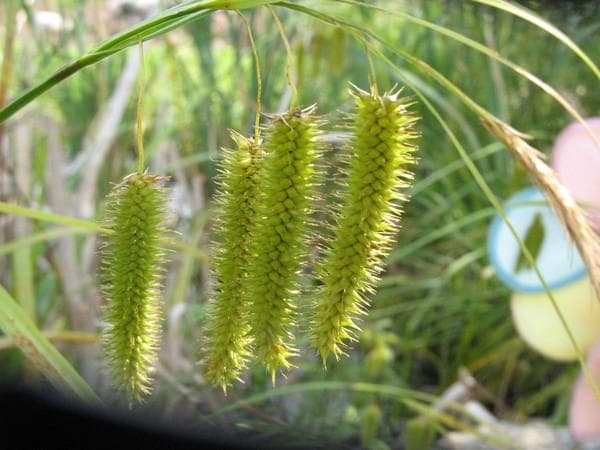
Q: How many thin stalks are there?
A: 4